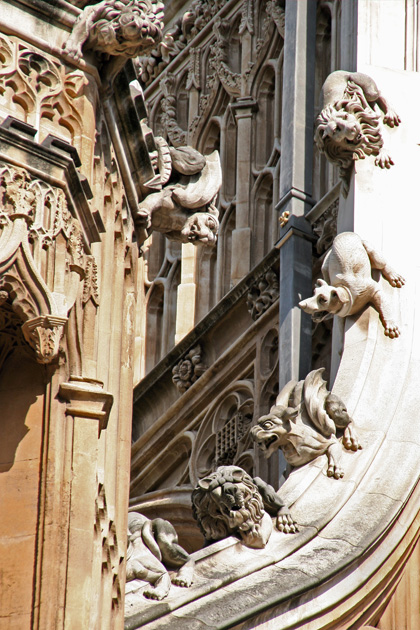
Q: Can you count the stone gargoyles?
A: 7